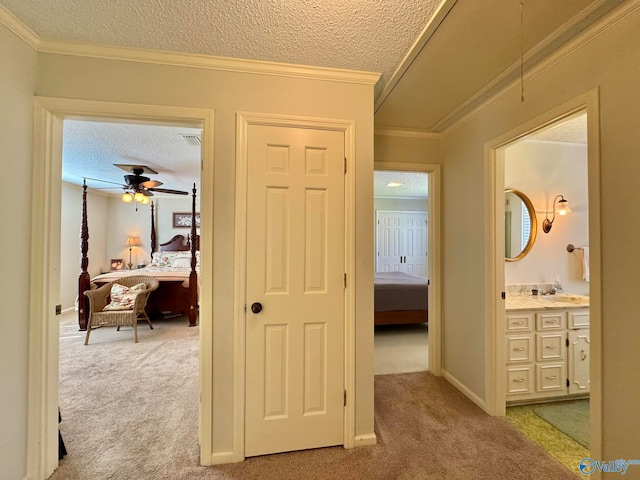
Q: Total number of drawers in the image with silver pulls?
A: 6